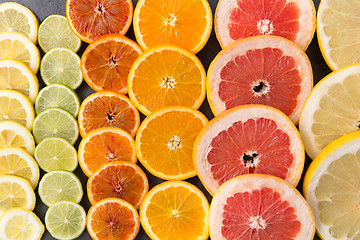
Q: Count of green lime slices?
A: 7